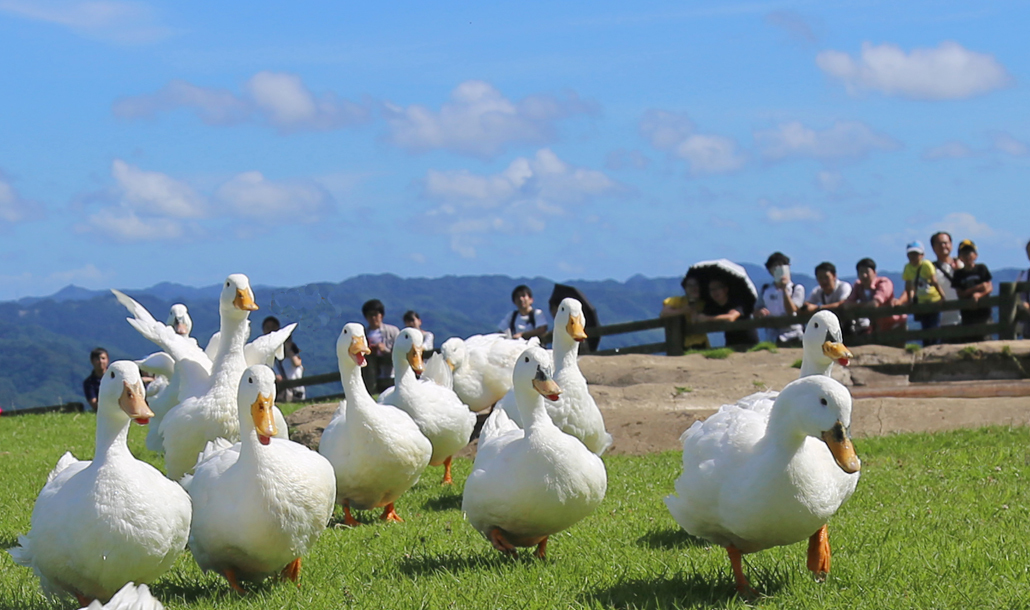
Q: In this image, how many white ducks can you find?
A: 11